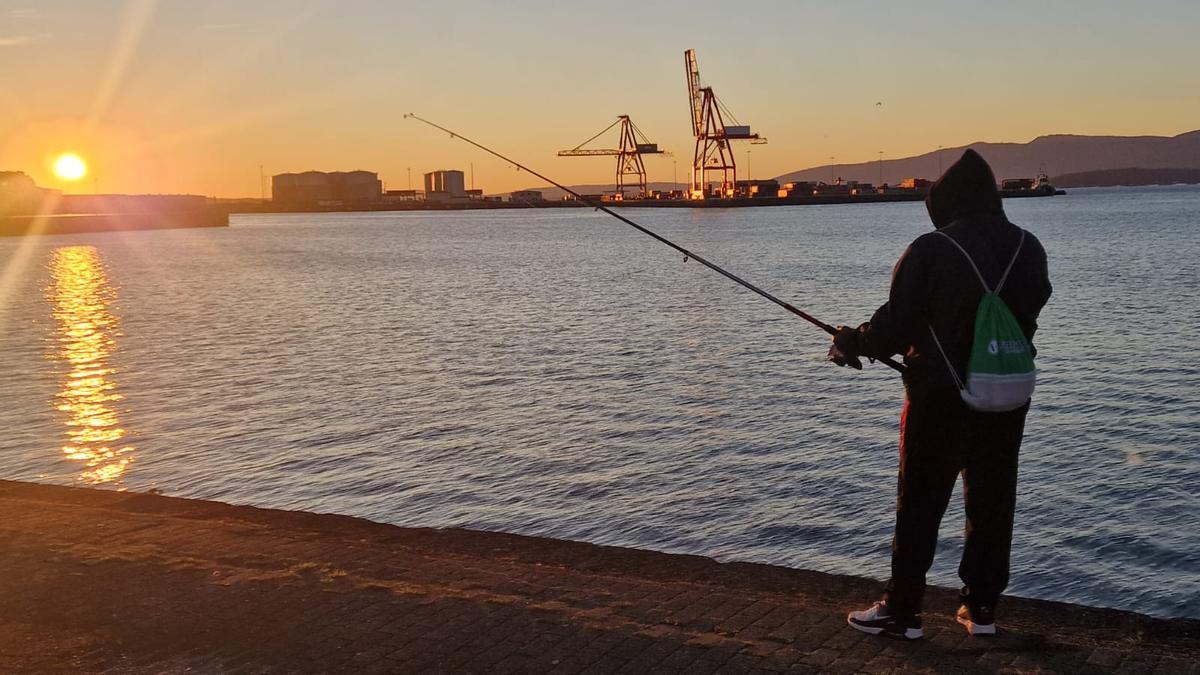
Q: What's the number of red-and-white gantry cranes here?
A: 2